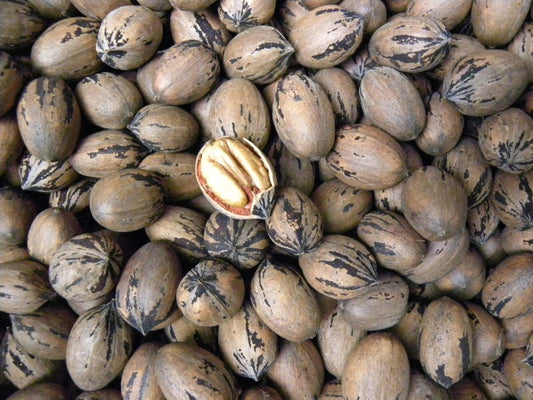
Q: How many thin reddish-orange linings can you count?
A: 1